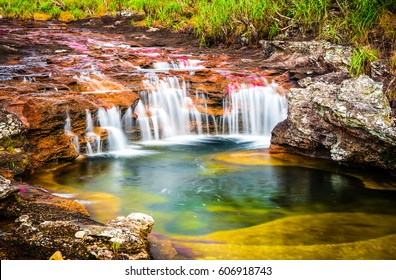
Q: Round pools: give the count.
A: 1